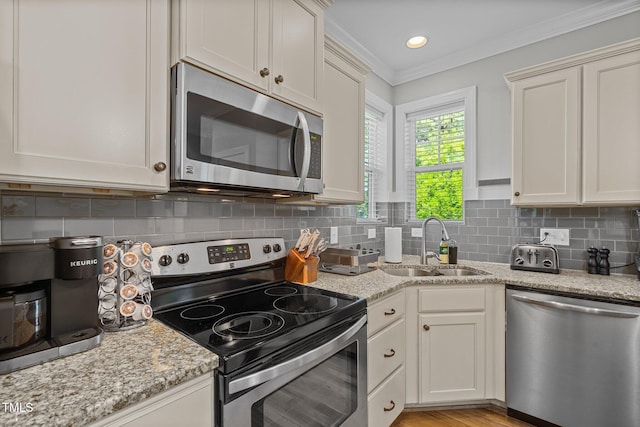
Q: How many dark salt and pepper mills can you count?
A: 2